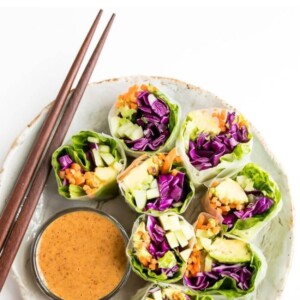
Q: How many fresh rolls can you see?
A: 8